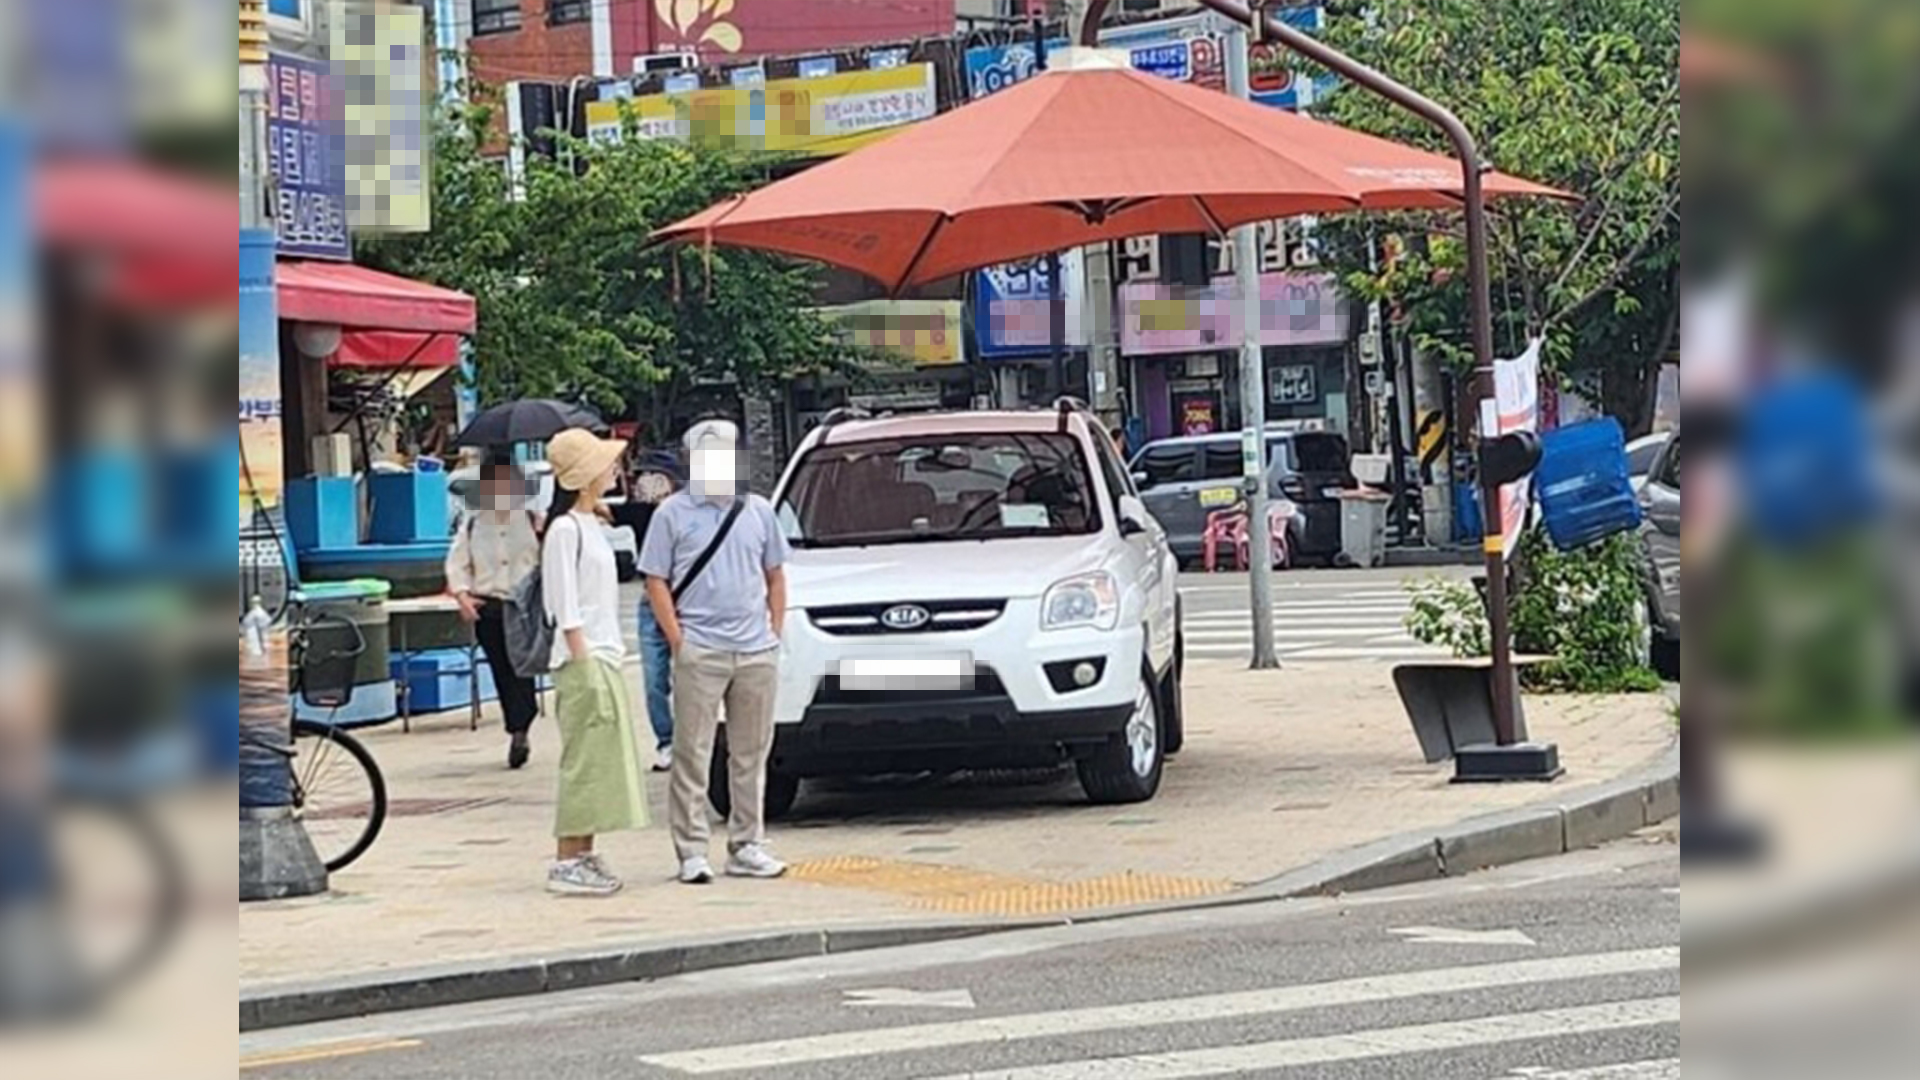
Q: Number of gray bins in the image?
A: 1